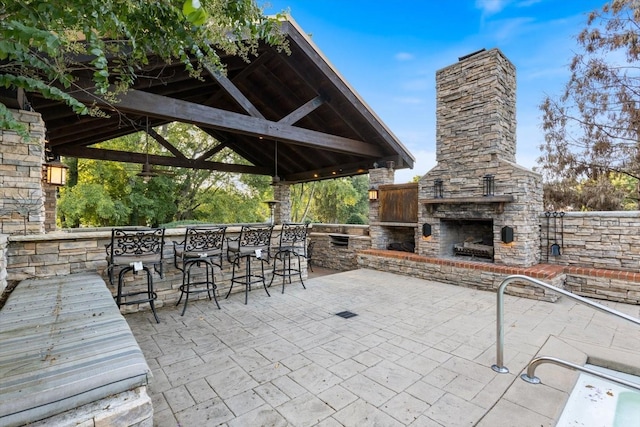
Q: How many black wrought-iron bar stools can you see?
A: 4